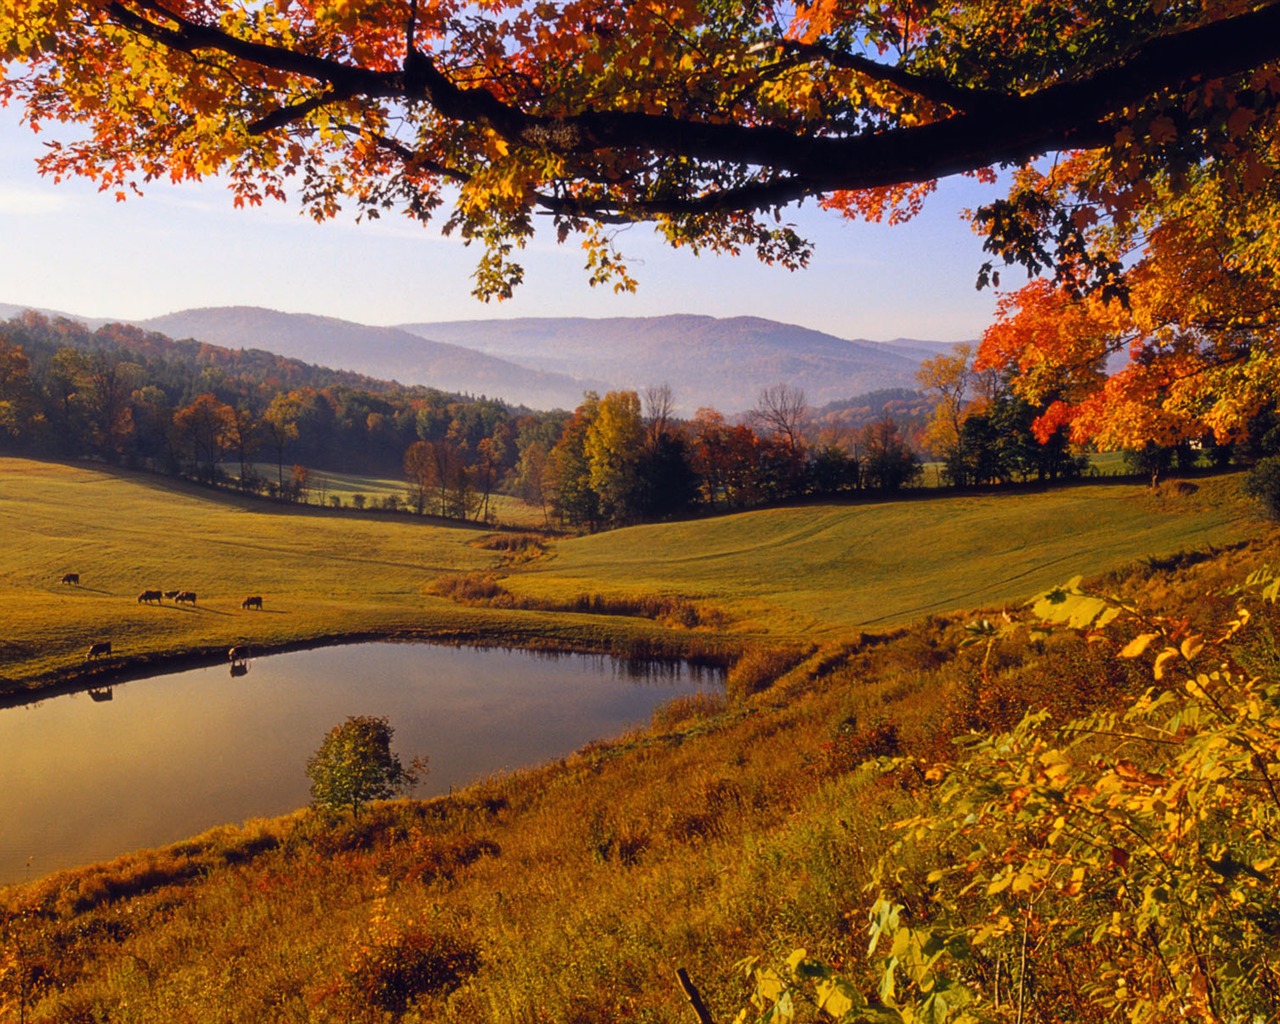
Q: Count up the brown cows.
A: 7